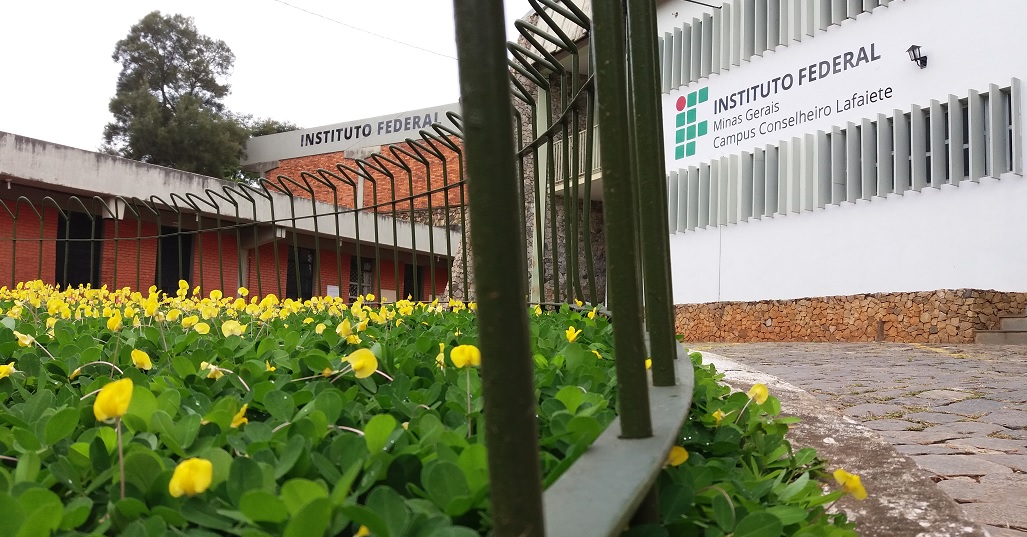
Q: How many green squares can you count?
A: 9